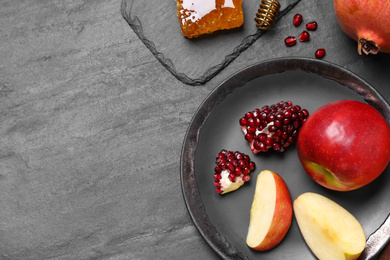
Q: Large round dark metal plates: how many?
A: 1